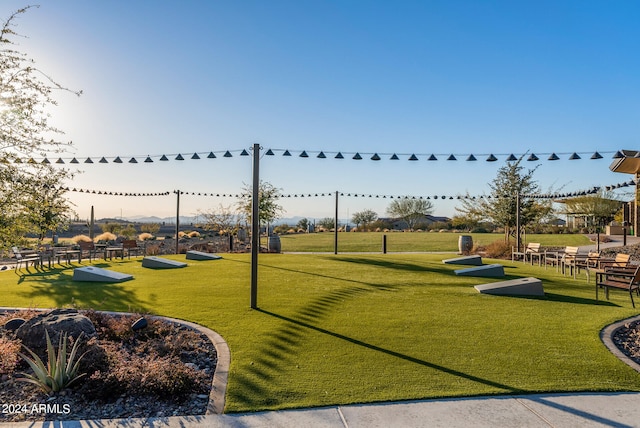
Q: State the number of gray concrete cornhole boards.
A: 6